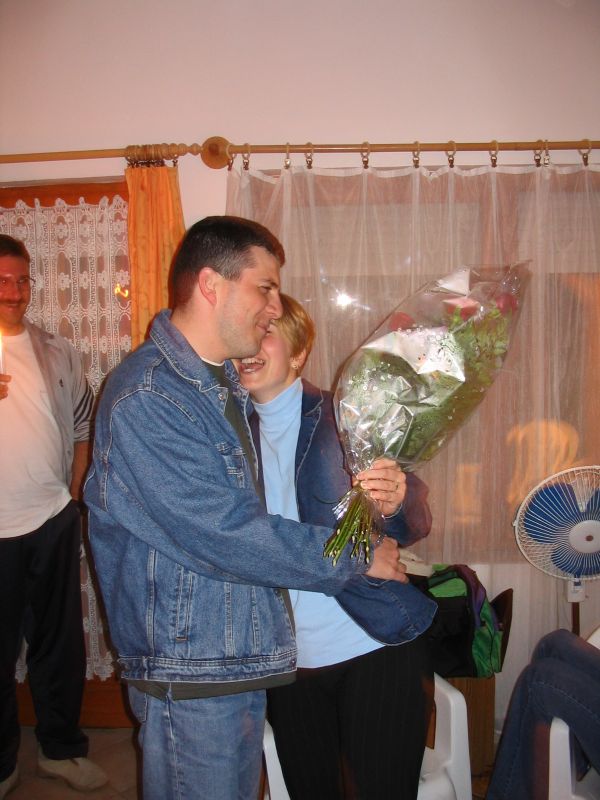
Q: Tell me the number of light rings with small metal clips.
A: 11